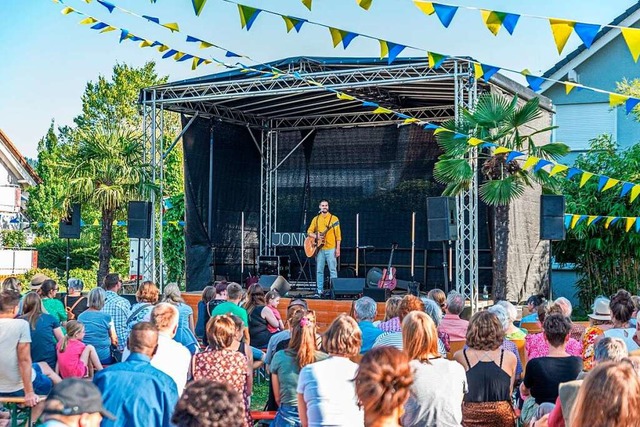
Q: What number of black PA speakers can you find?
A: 4